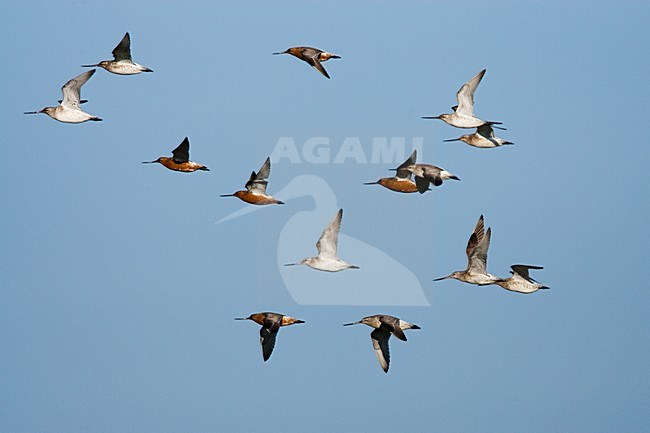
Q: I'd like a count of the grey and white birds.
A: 9